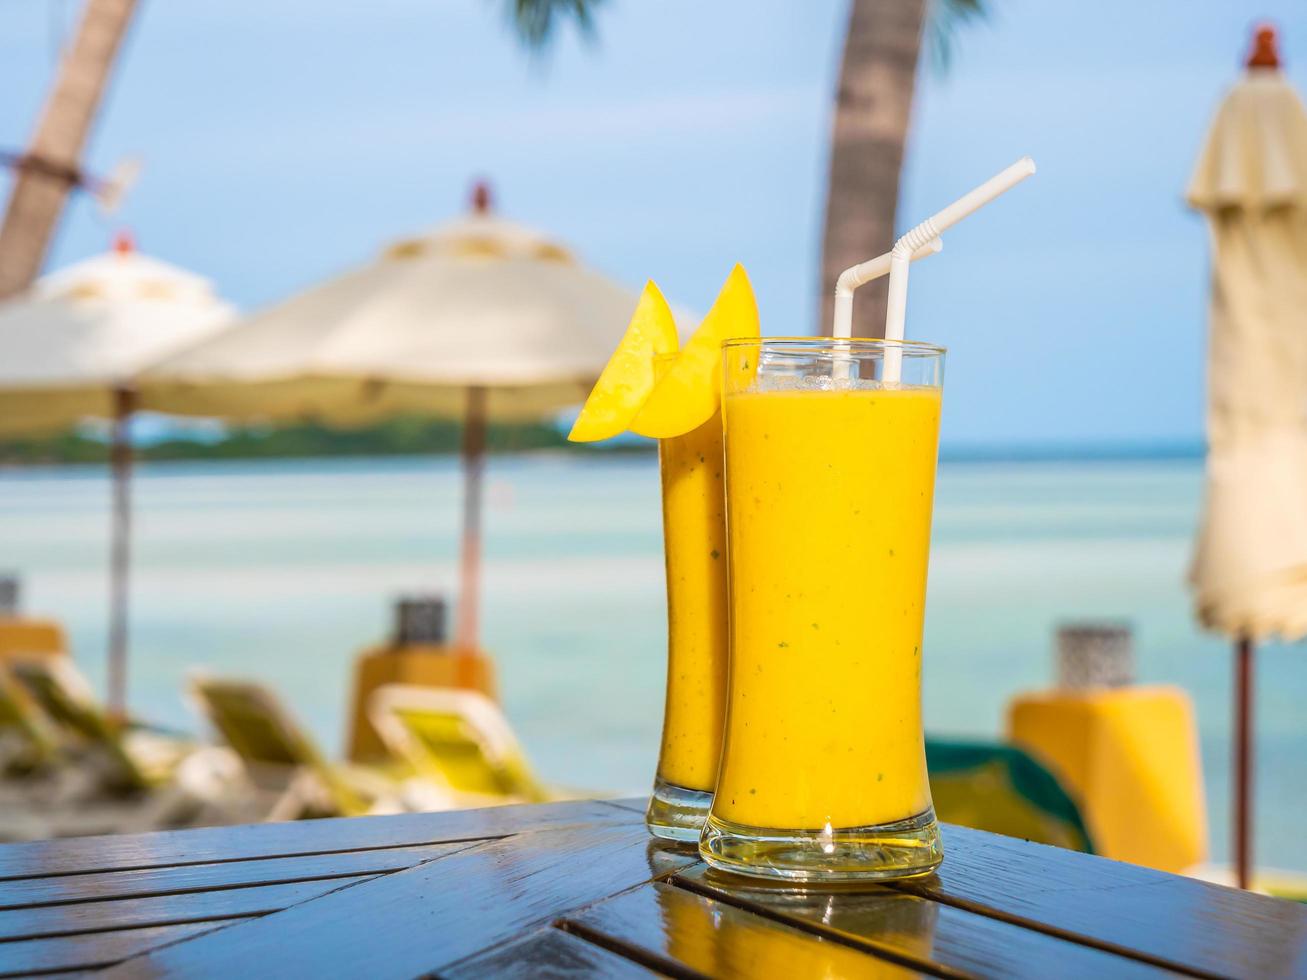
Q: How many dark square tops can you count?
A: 3